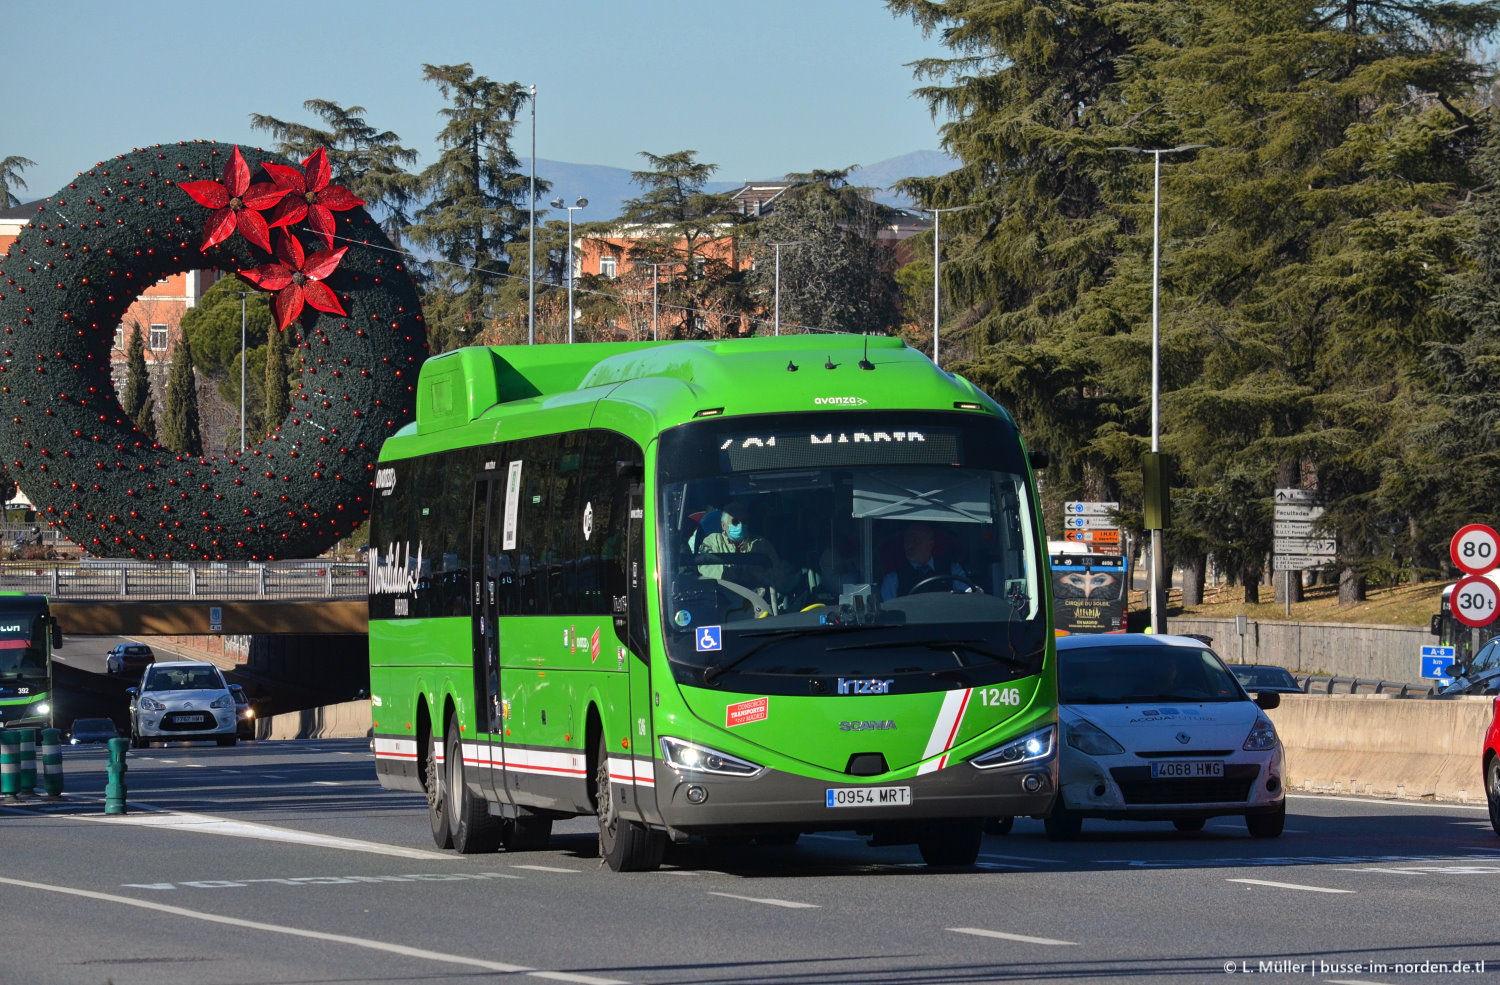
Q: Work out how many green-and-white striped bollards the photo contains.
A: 3